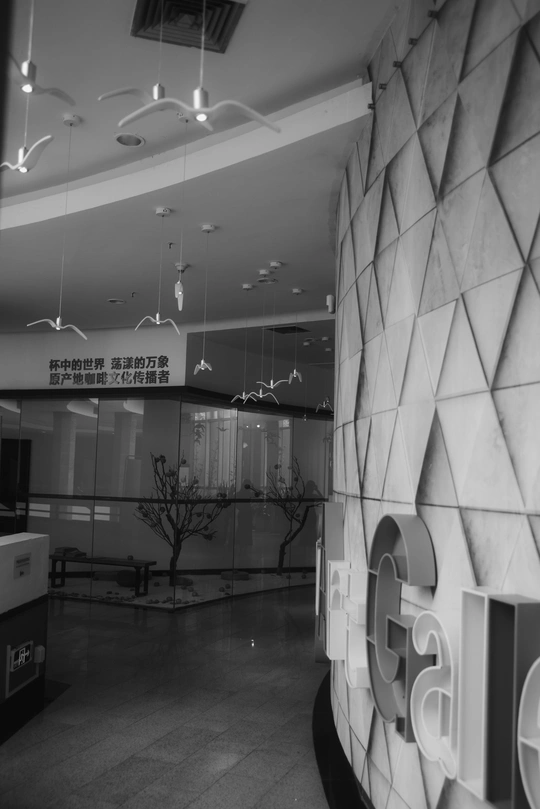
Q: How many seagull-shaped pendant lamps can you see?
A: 13